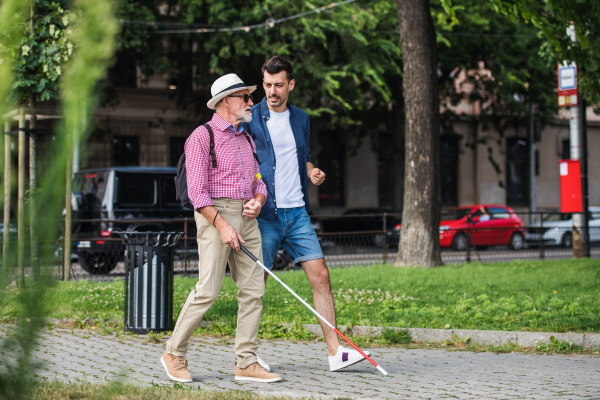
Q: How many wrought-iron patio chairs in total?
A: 0